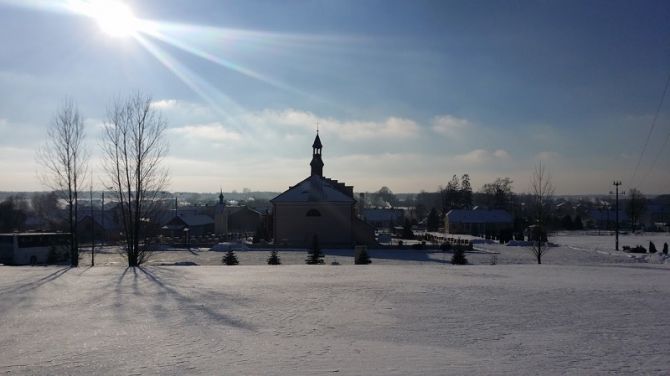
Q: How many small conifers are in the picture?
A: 5